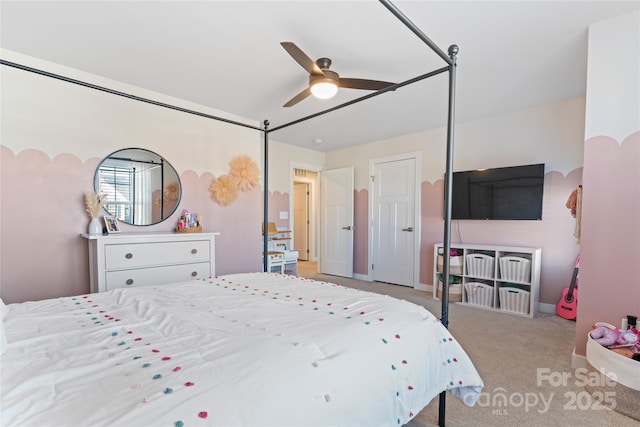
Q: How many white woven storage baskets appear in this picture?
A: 4